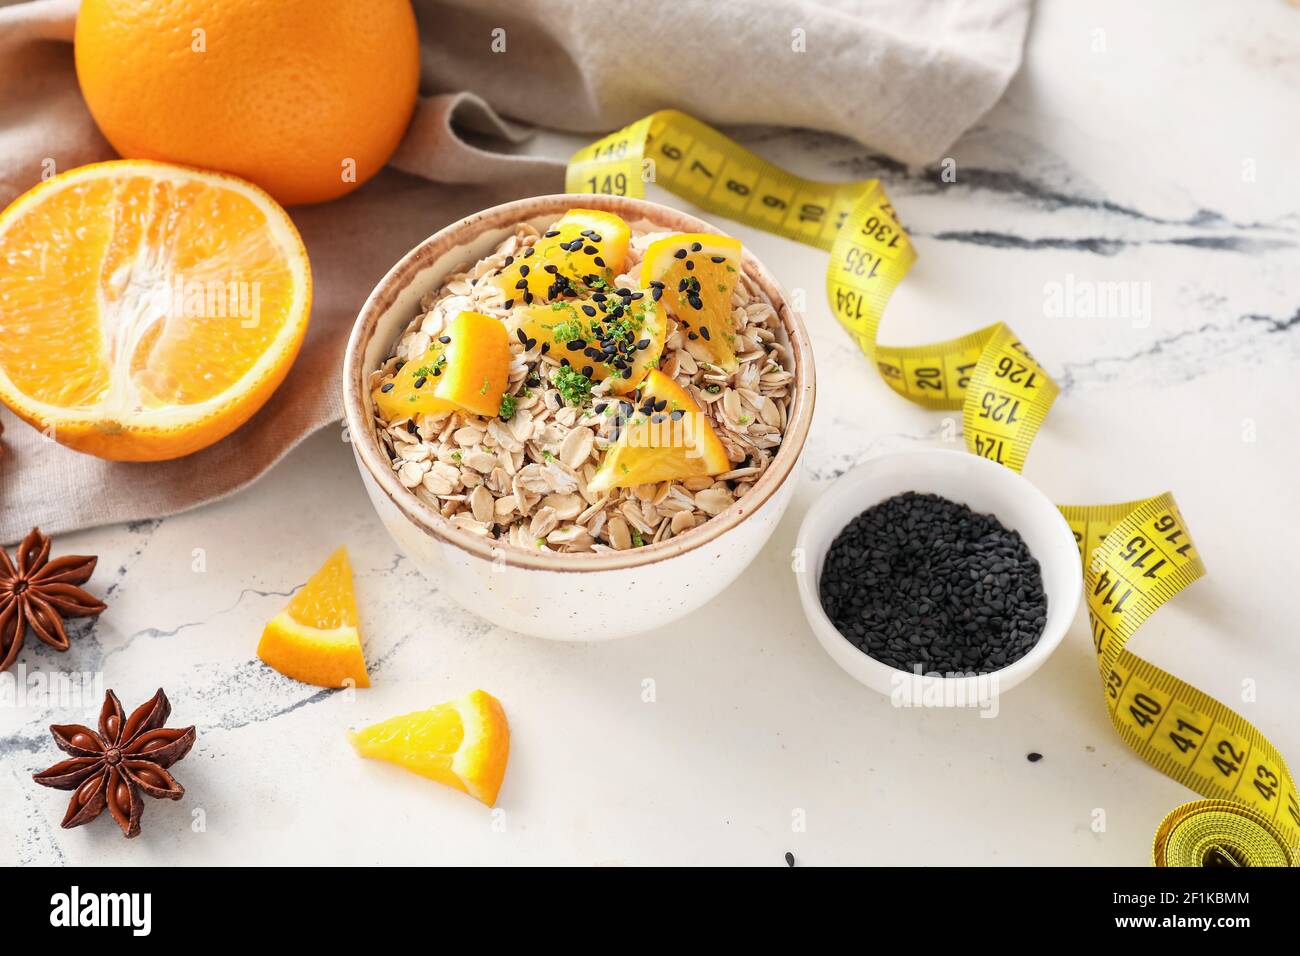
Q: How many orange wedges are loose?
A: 2